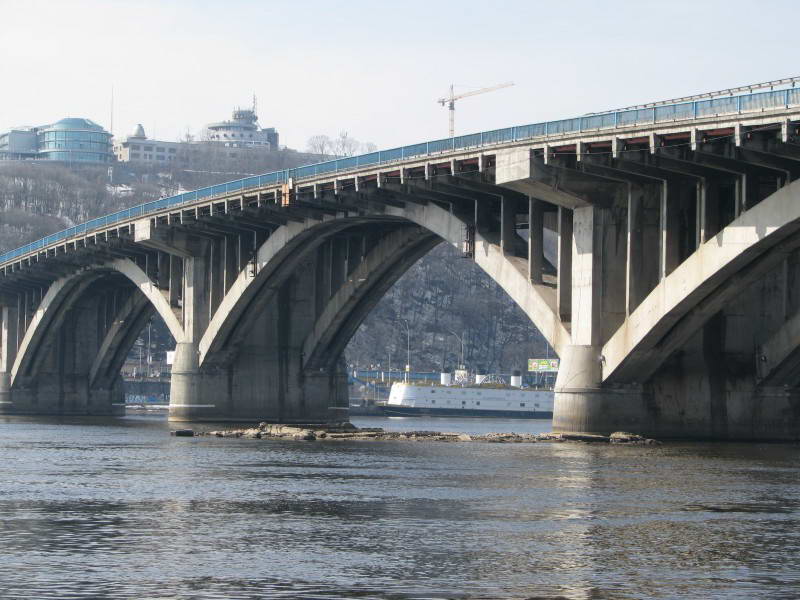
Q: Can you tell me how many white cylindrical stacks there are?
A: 3